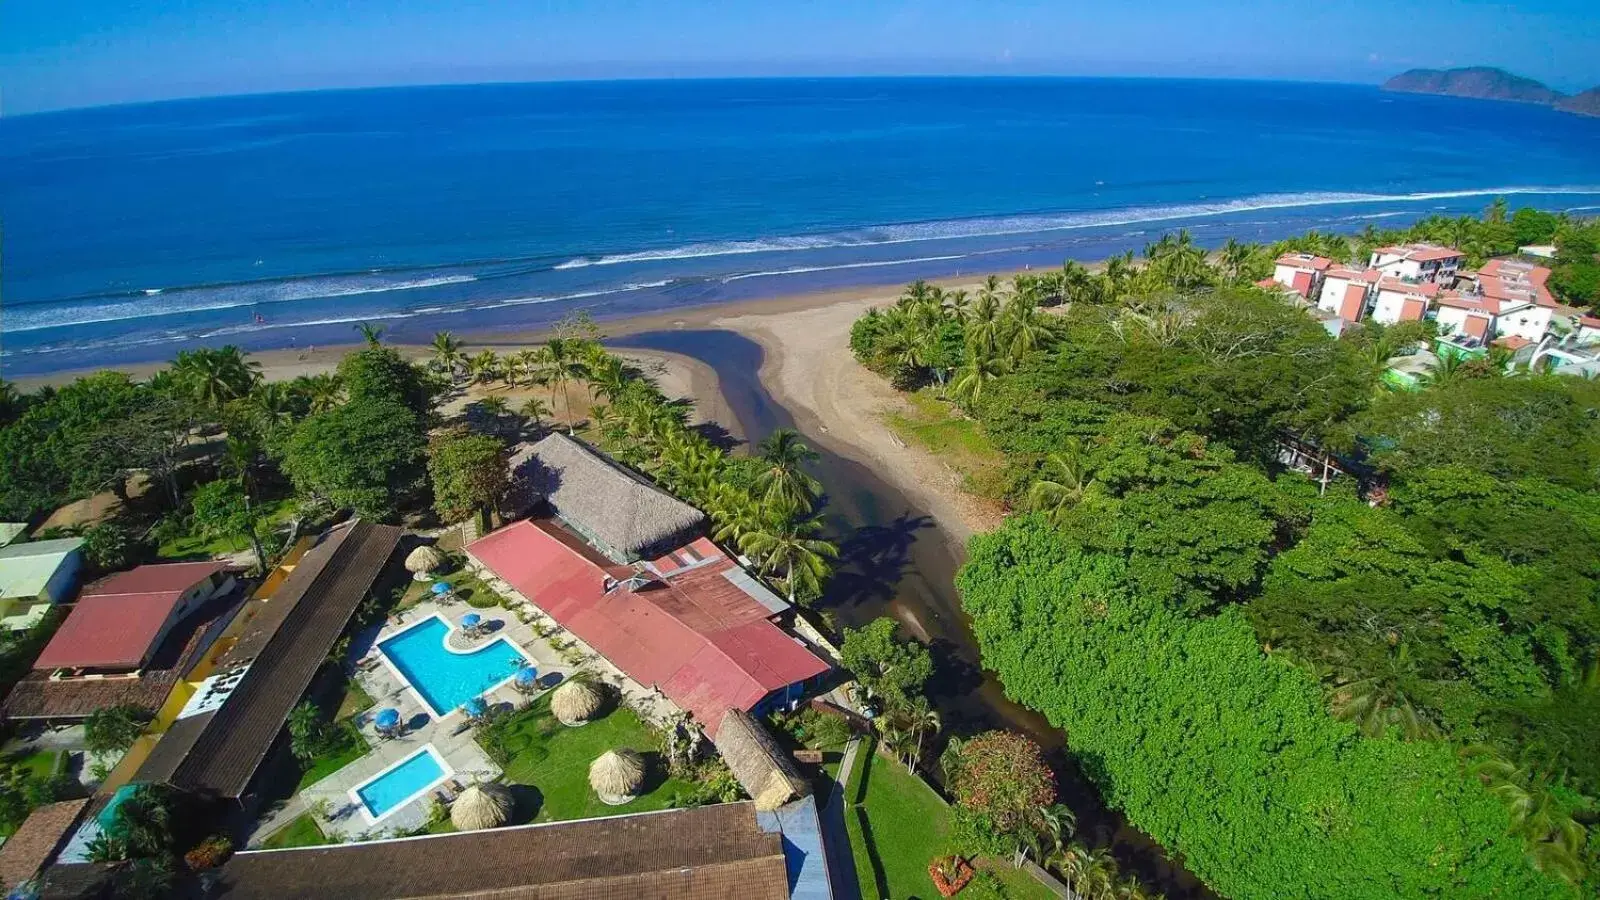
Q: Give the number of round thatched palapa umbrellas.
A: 4